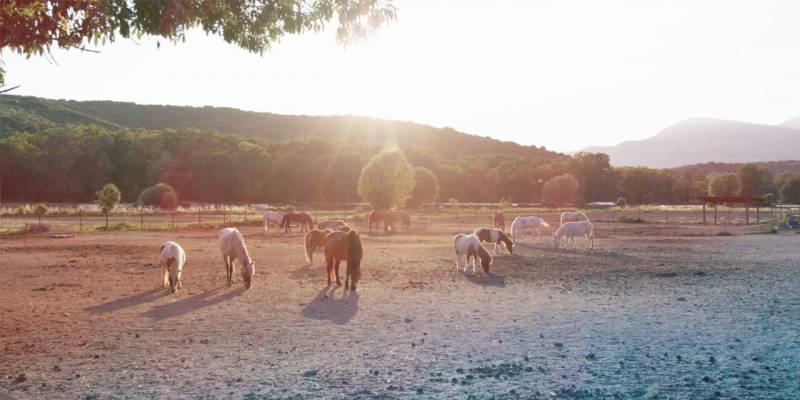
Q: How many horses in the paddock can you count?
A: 15